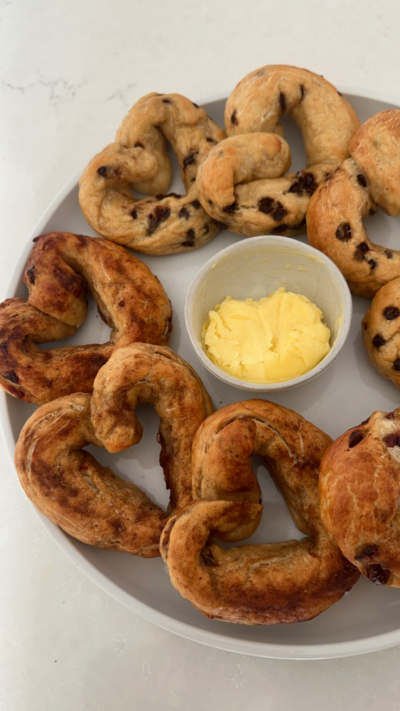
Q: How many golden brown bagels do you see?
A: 8